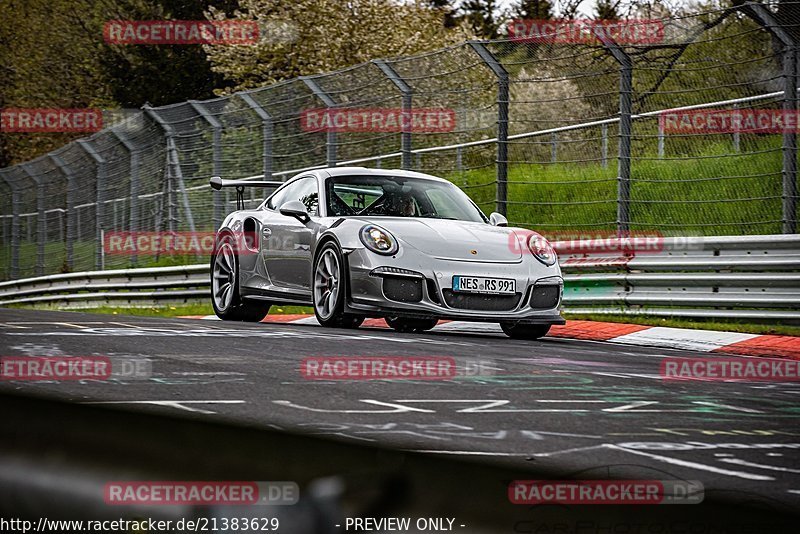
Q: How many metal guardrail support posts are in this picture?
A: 13